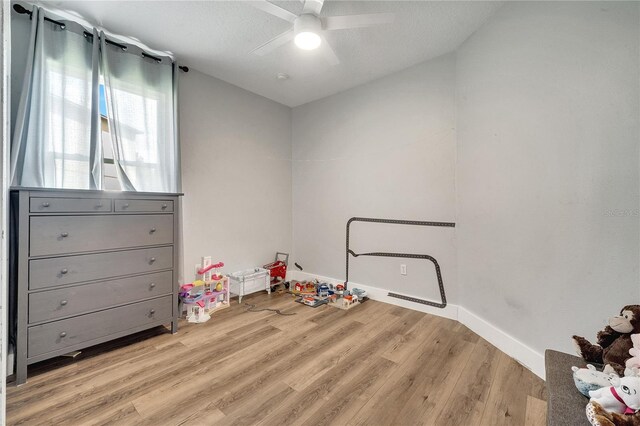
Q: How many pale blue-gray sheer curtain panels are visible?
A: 2